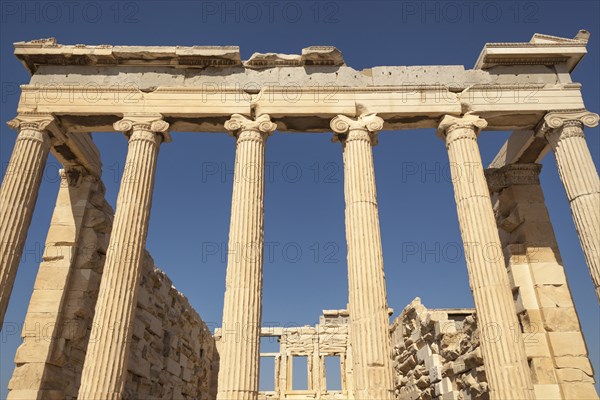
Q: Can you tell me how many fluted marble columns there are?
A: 6